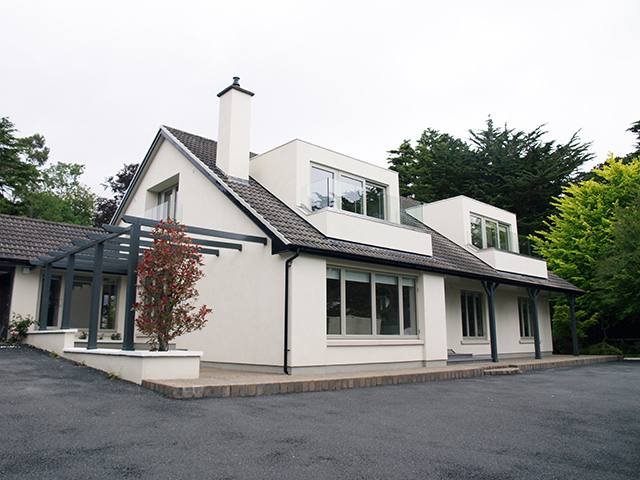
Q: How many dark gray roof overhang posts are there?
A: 3